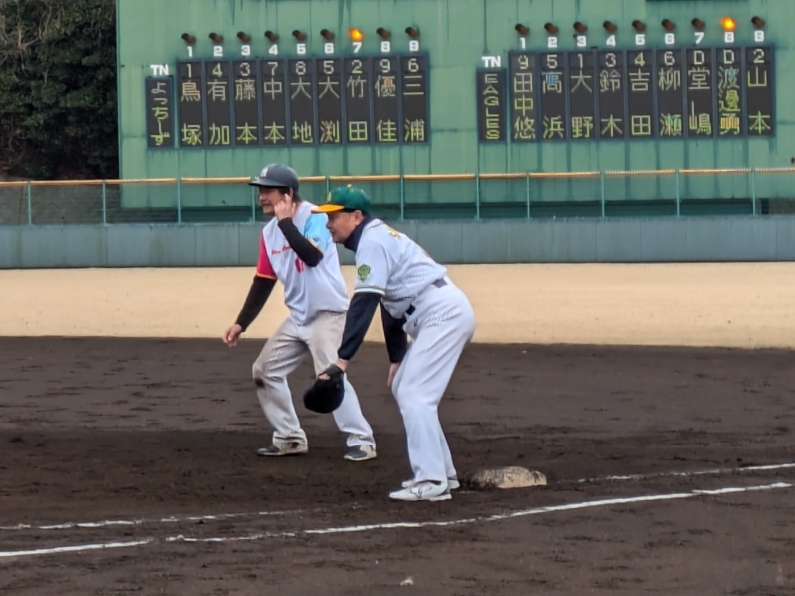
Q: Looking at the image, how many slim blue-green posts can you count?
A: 11